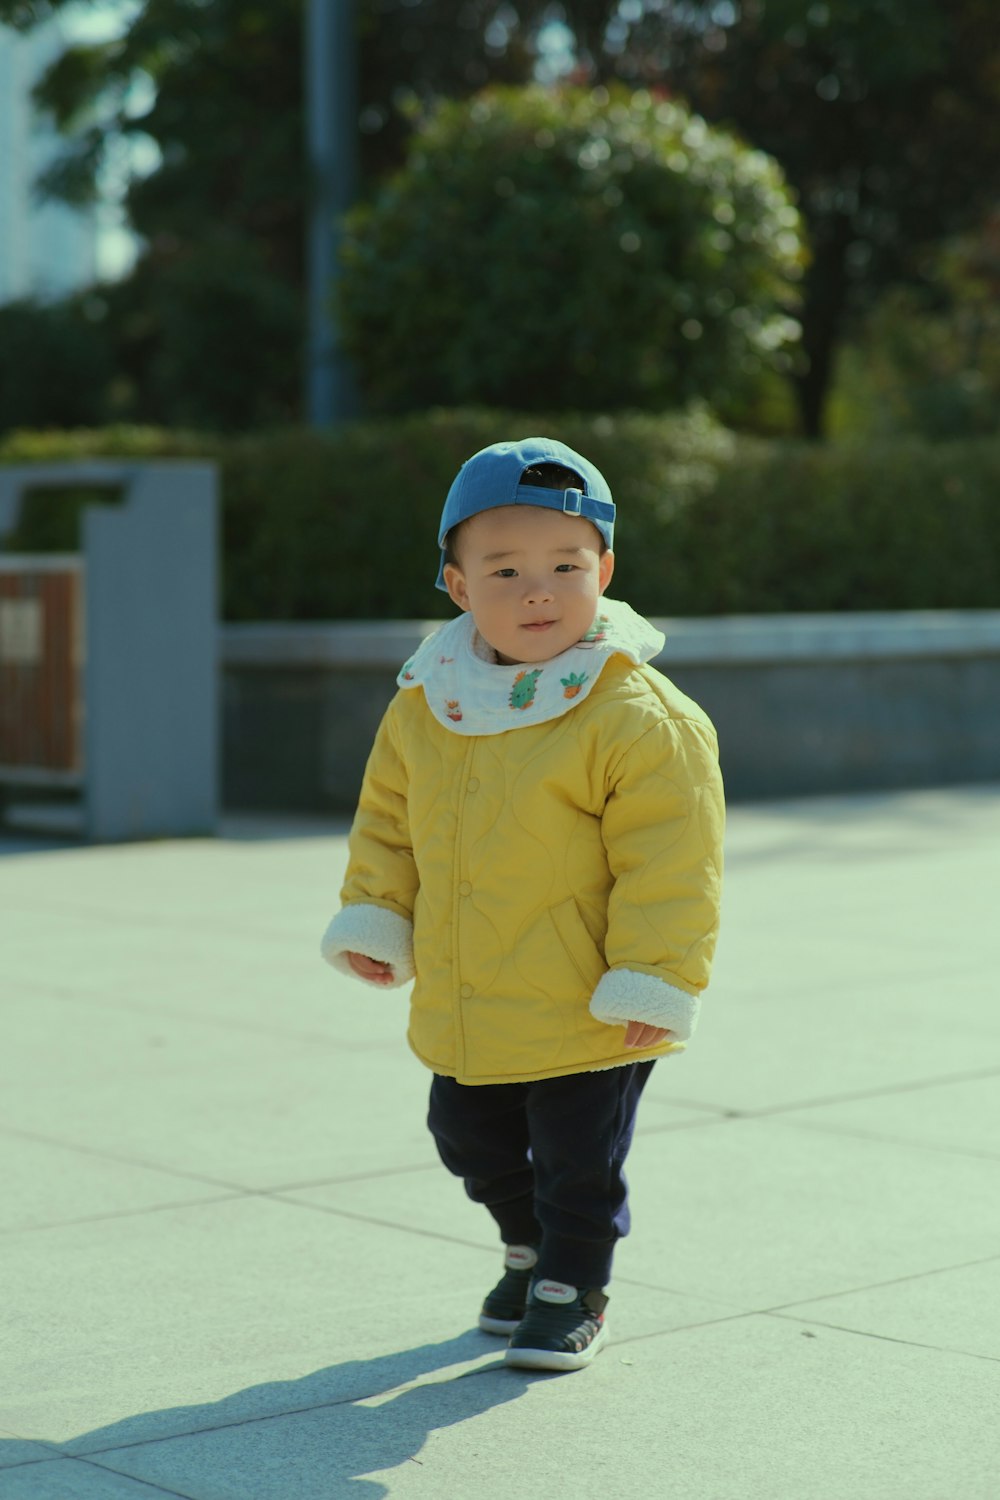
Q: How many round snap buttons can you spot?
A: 3